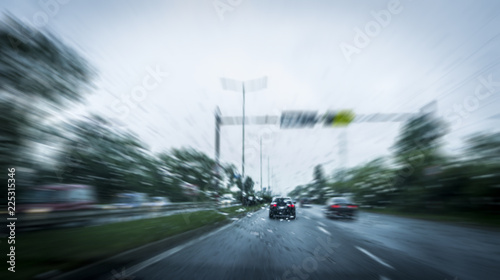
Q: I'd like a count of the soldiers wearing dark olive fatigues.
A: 0